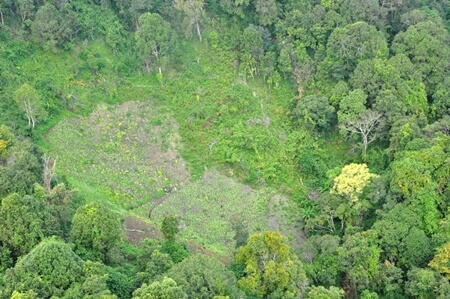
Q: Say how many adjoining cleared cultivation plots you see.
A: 2